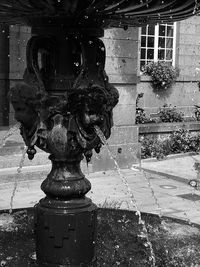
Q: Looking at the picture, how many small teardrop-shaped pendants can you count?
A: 3